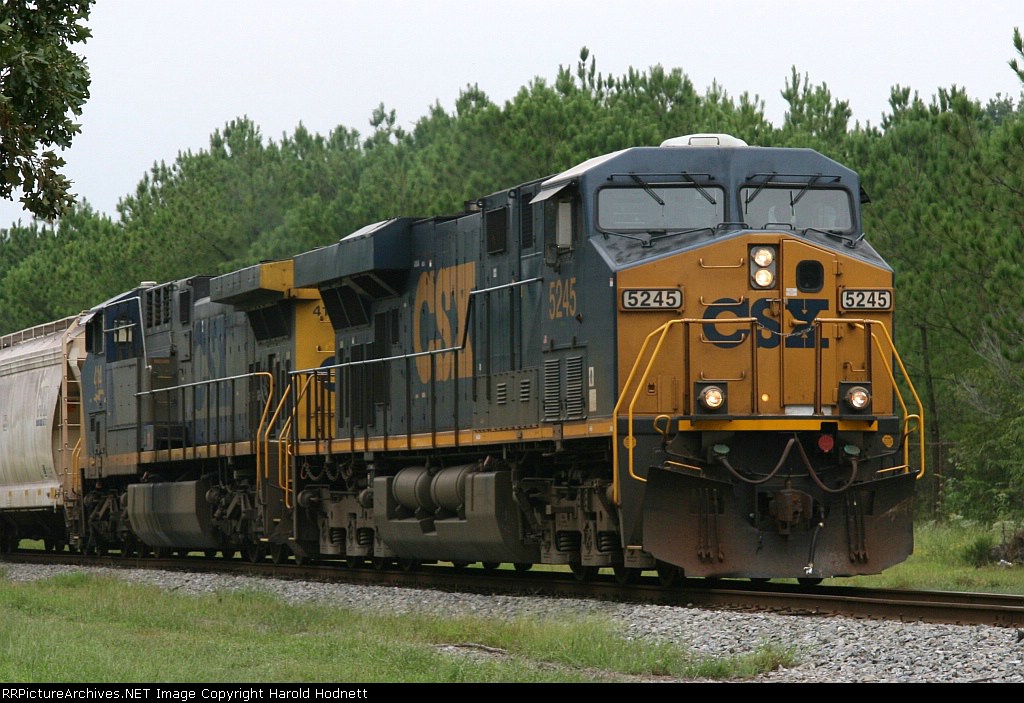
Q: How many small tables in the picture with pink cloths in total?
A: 0